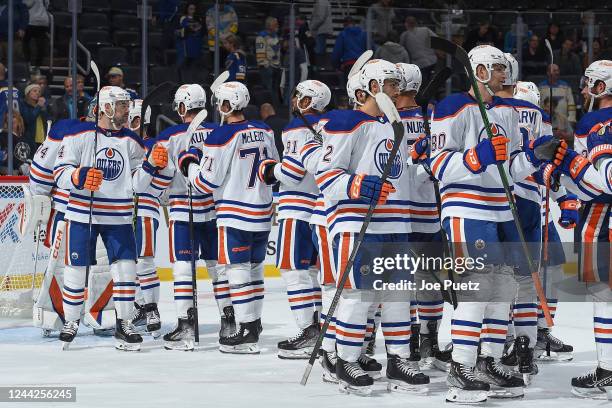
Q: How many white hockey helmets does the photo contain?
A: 12